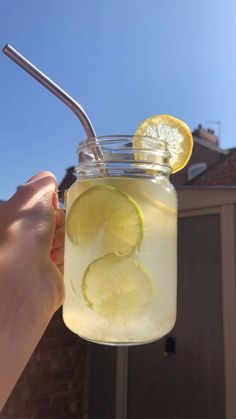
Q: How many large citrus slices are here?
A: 3